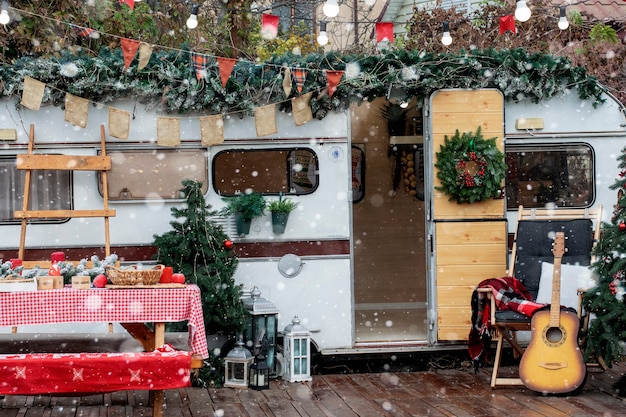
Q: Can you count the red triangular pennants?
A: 3